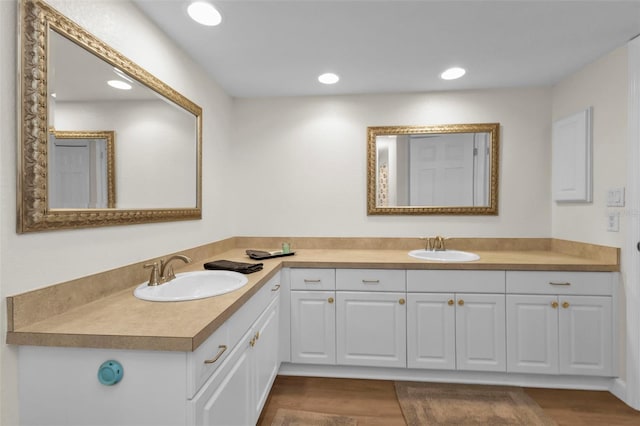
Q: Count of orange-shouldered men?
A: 0